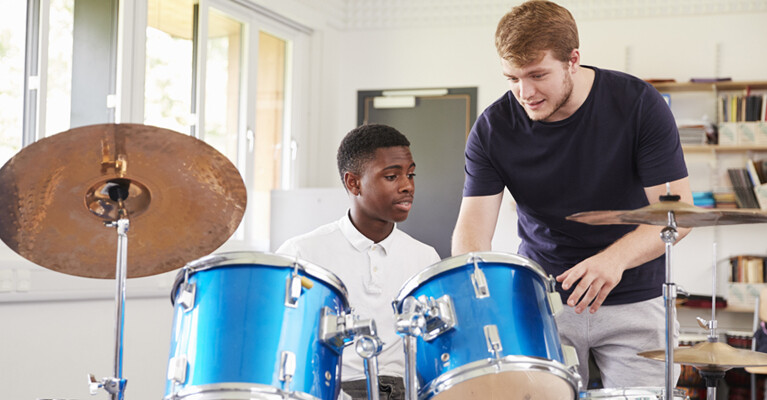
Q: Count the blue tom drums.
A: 2